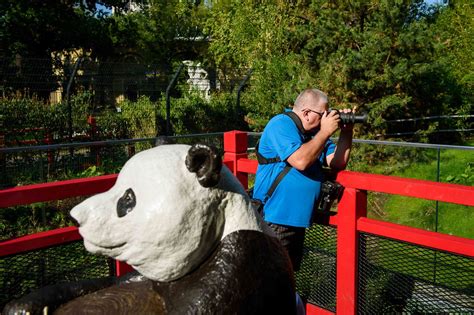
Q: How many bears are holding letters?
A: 0